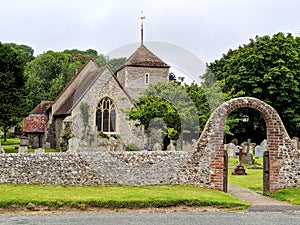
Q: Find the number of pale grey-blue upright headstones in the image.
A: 2